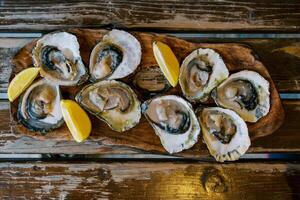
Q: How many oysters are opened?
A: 8